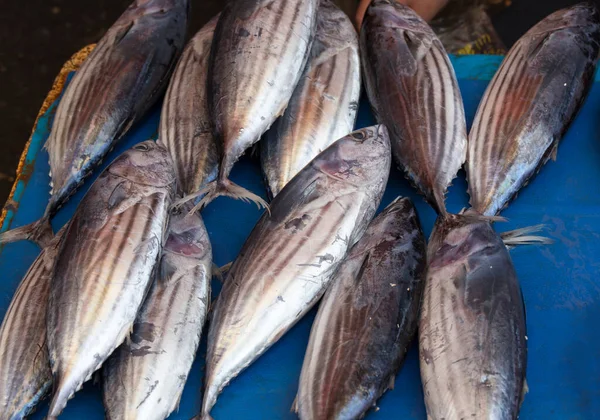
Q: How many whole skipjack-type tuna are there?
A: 12